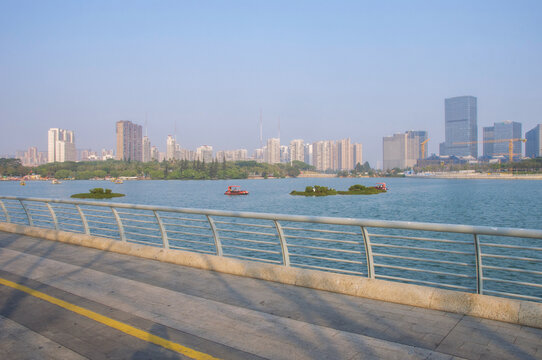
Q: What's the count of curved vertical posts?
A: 10